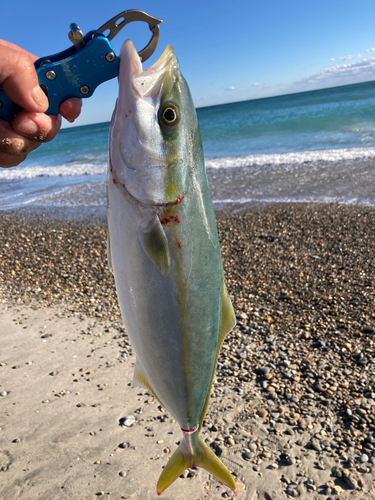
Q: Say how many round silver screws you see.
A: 3